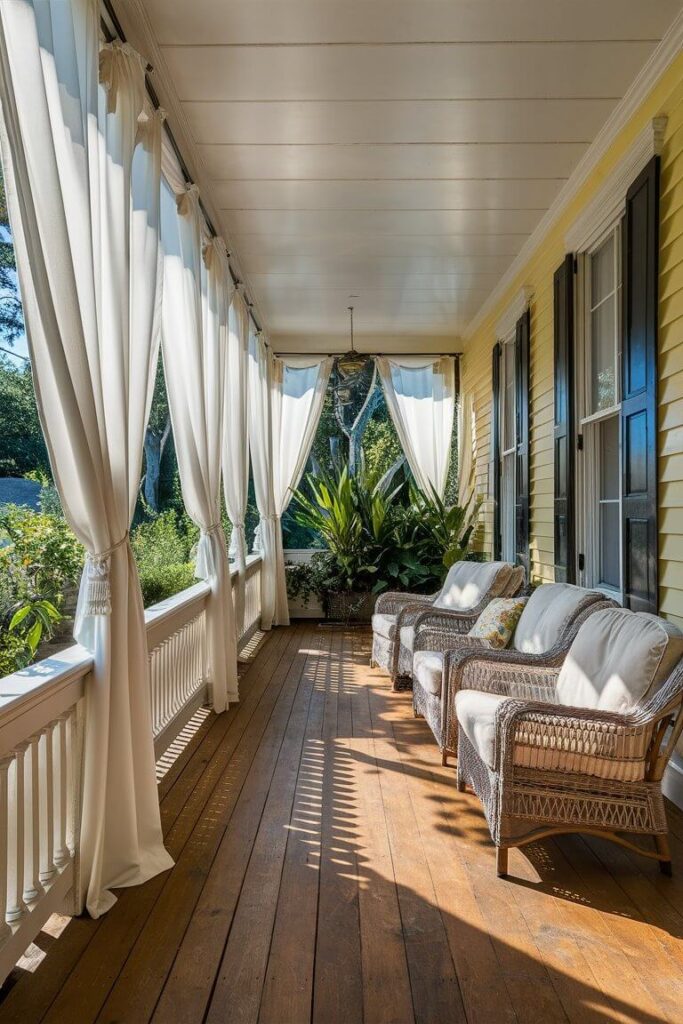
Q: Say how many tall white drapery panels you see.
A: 6